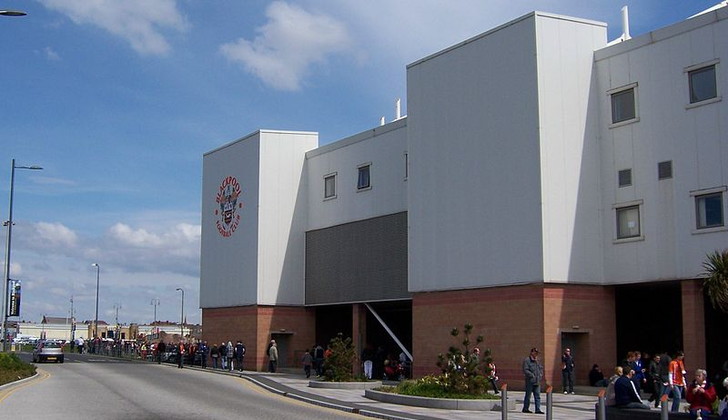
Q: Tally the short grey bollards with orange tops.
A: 4